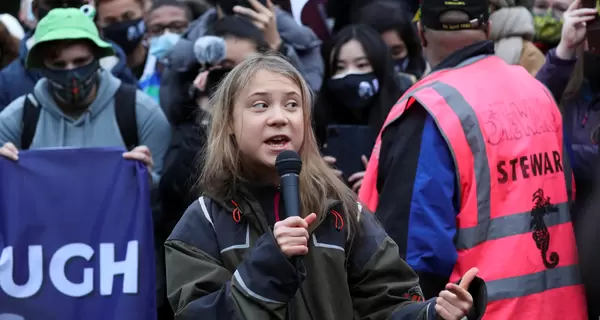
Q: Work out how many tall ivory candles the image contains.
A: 0